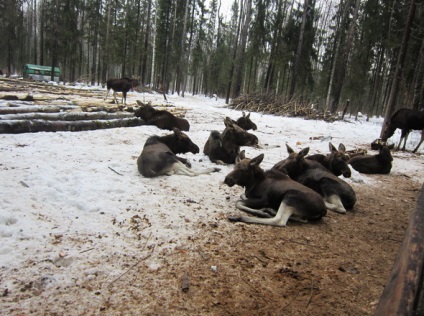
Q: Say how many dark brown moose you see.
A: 10